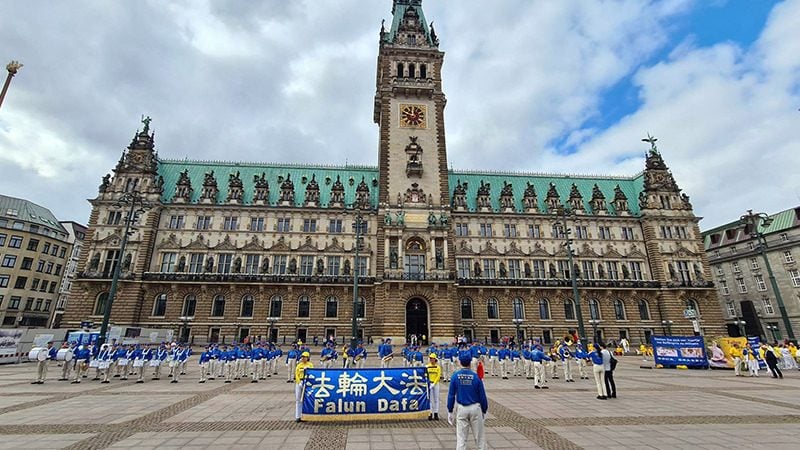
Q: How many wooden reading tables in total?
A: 0